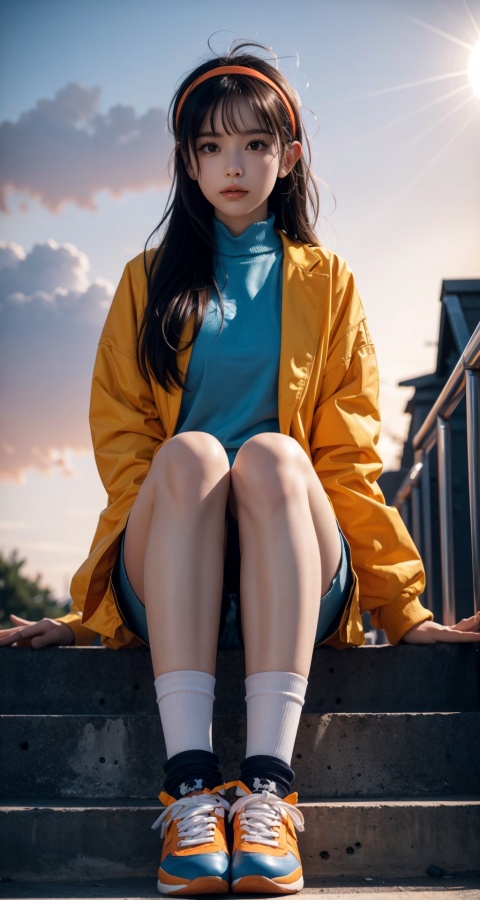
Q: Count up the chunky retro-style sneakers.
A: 2